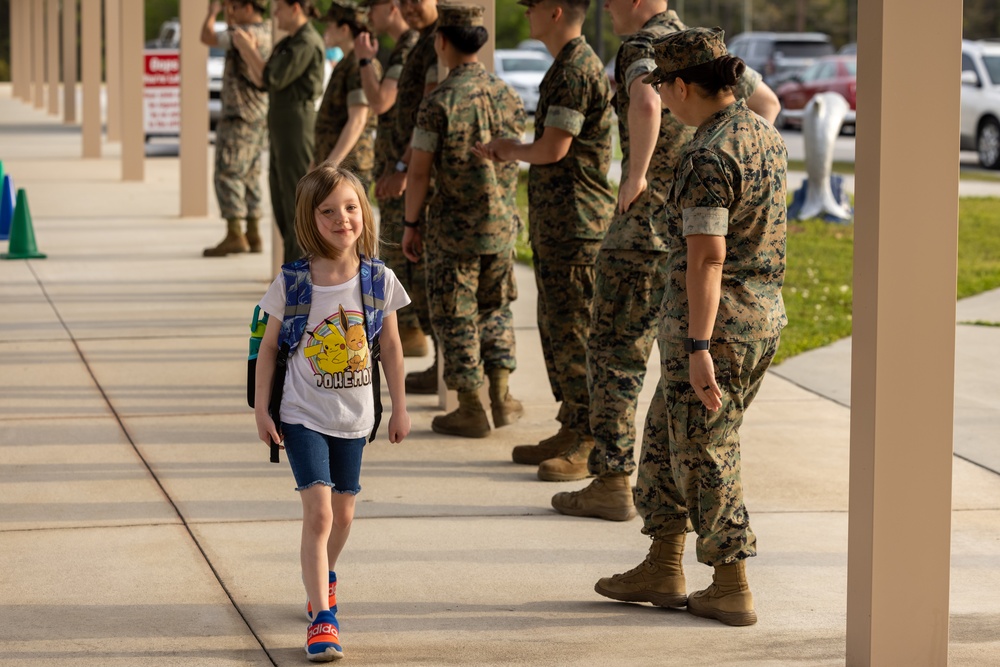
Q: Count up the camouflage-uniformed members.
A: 8